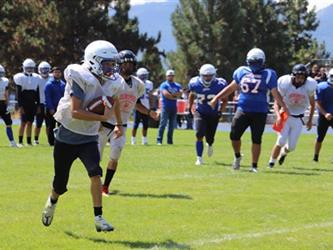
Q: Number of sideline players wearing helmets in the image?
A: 4